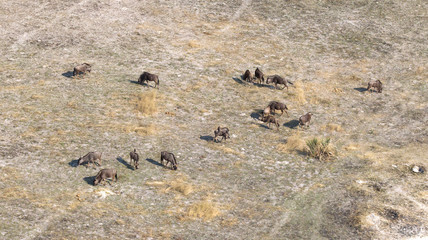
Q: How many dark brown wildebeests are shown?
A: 14